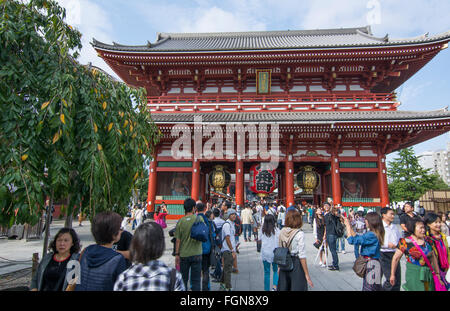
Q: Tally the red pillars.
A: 6